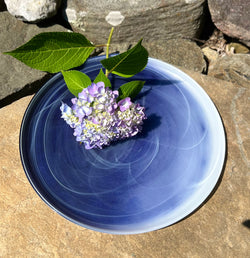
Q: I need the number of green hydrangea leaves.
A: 5